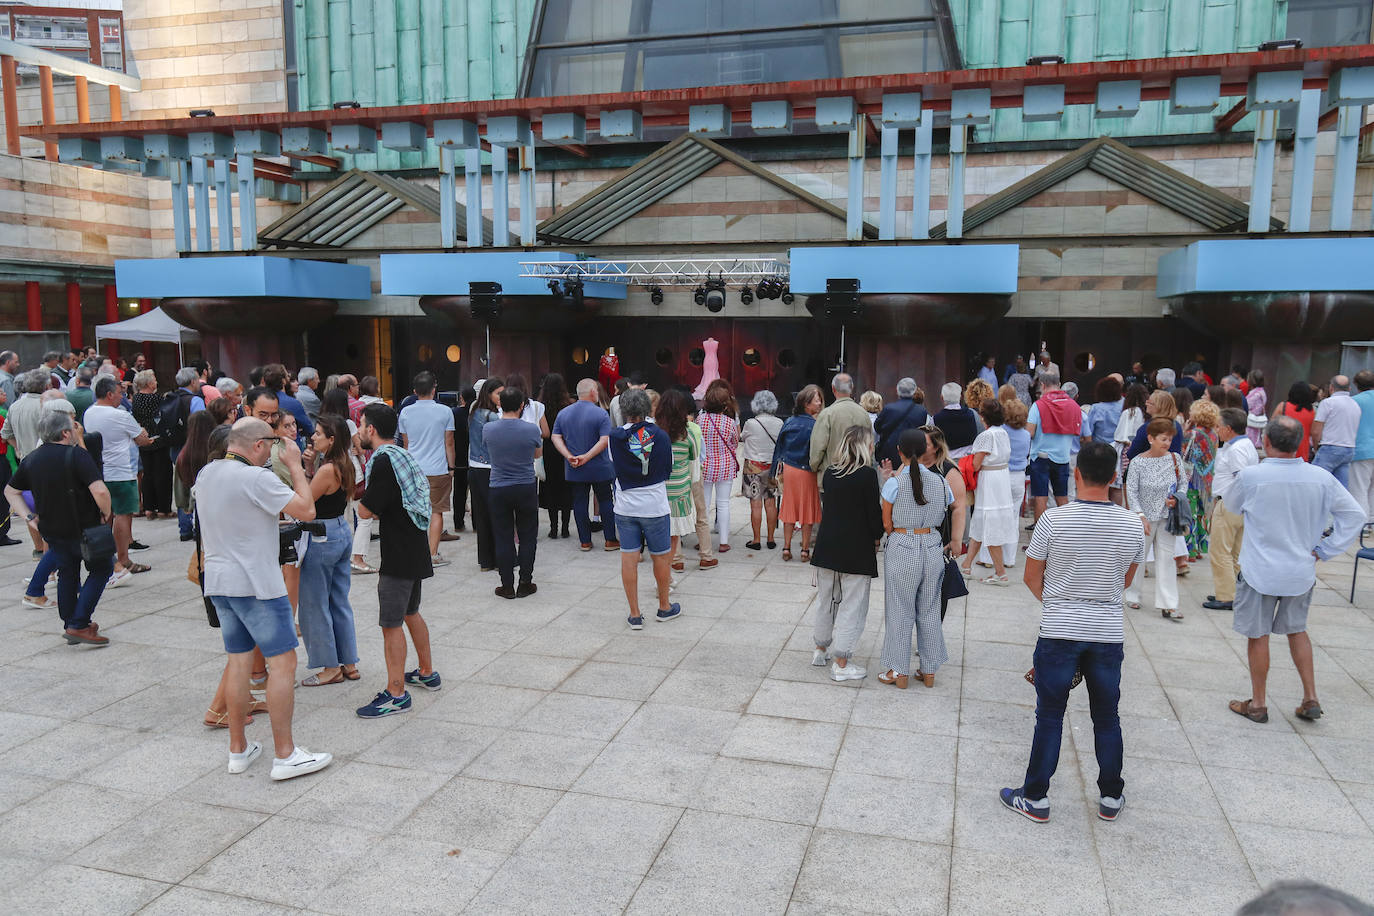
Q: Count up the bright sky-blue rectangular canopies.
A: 4